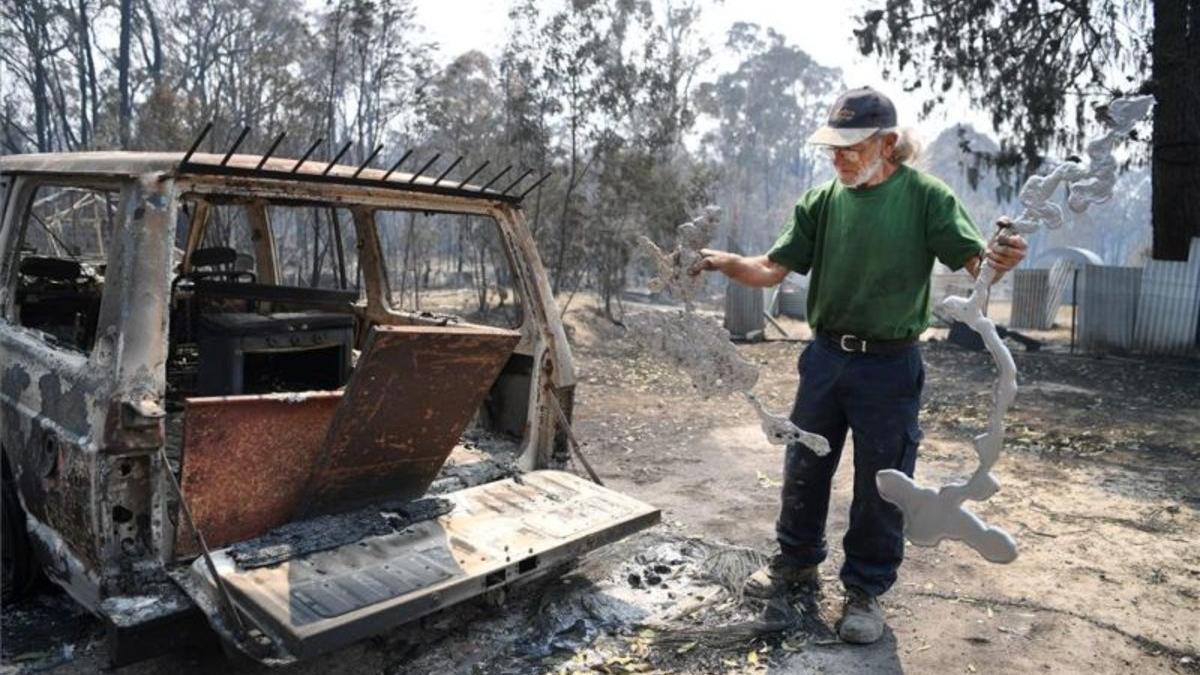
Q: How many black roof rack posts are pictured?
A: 13